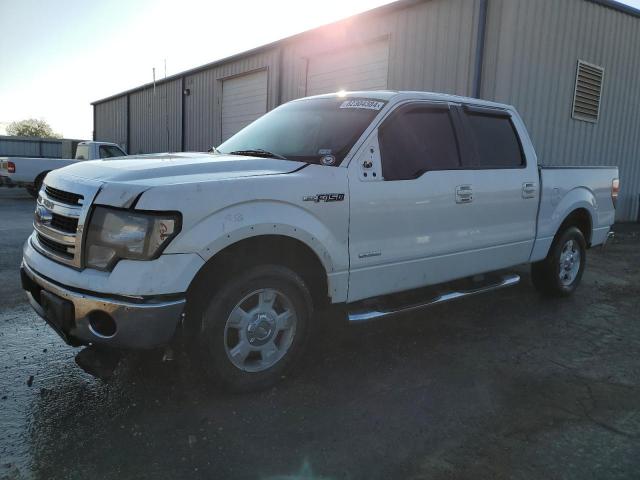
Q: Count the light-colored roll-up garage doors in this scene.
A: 2